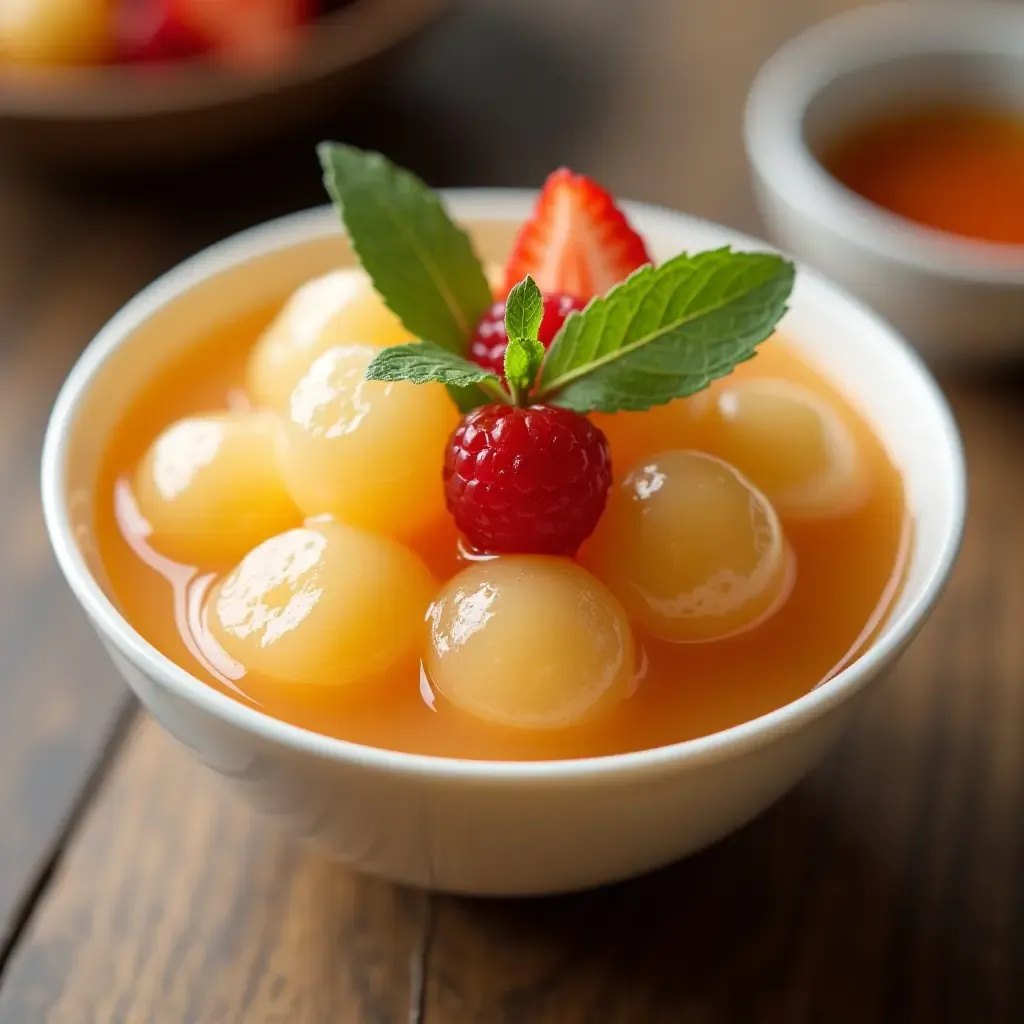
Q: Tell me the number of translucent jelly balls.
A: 7